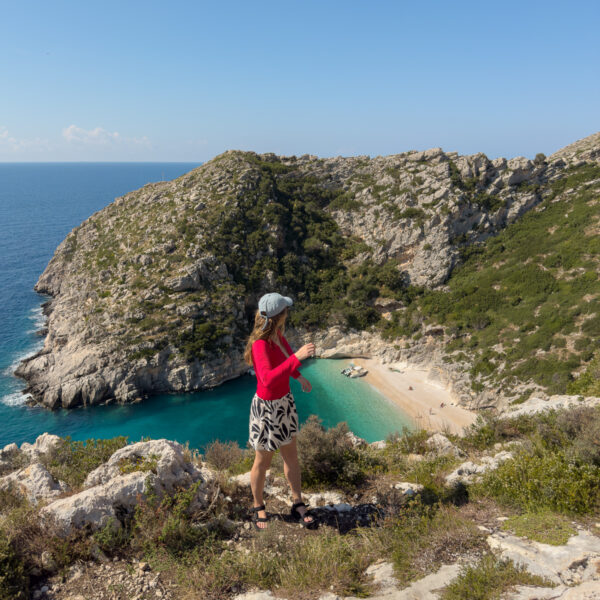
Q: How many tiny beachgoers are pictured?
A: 3